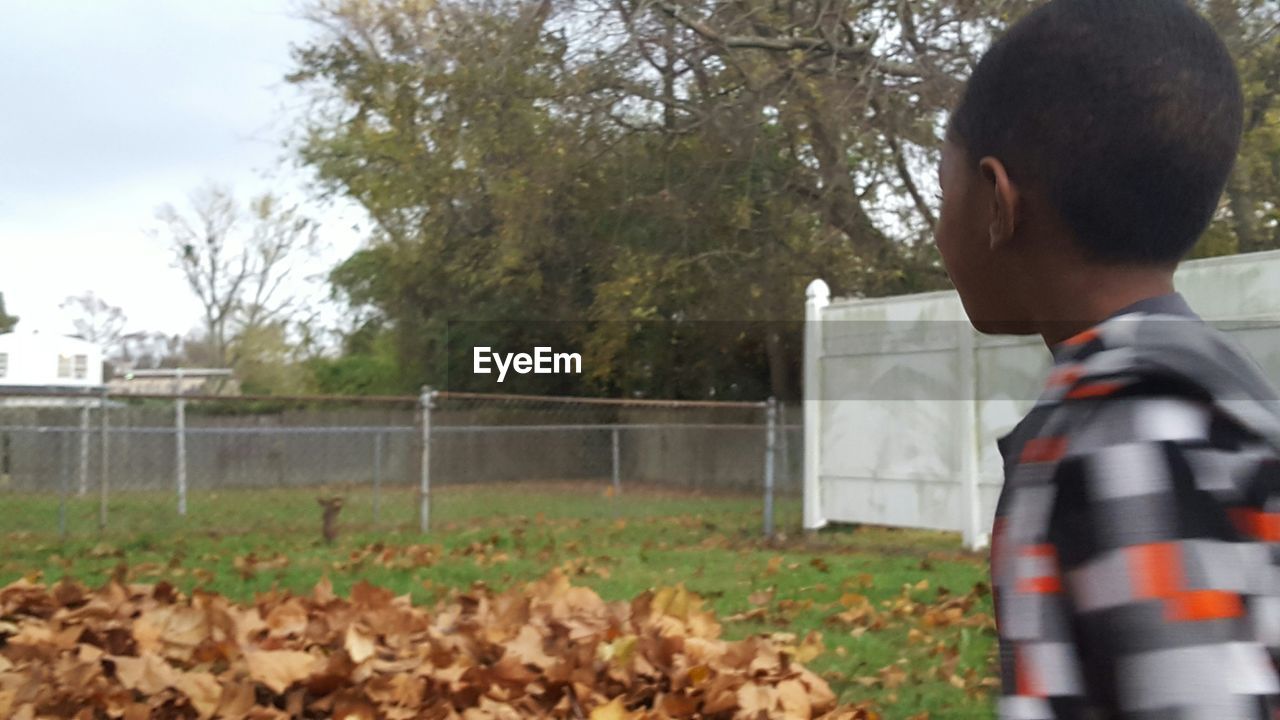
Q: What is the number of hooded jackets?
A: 1